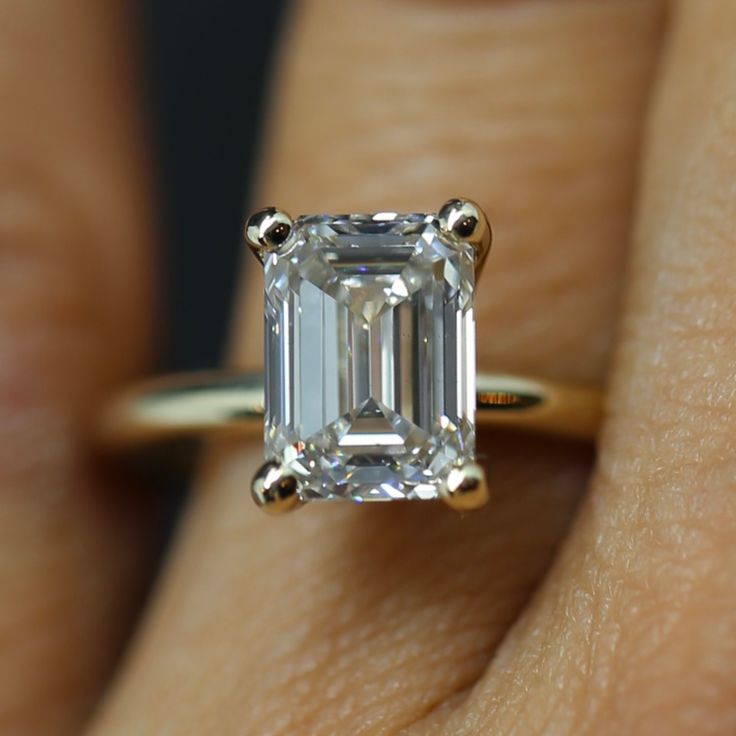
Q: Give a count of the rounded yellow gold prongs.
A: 4